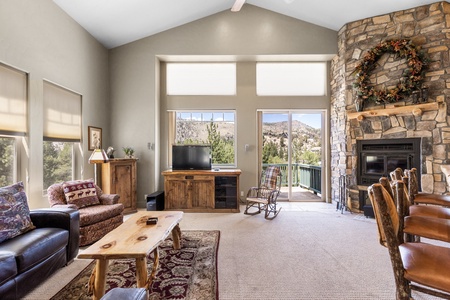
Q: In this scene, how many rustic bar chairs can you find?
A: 4